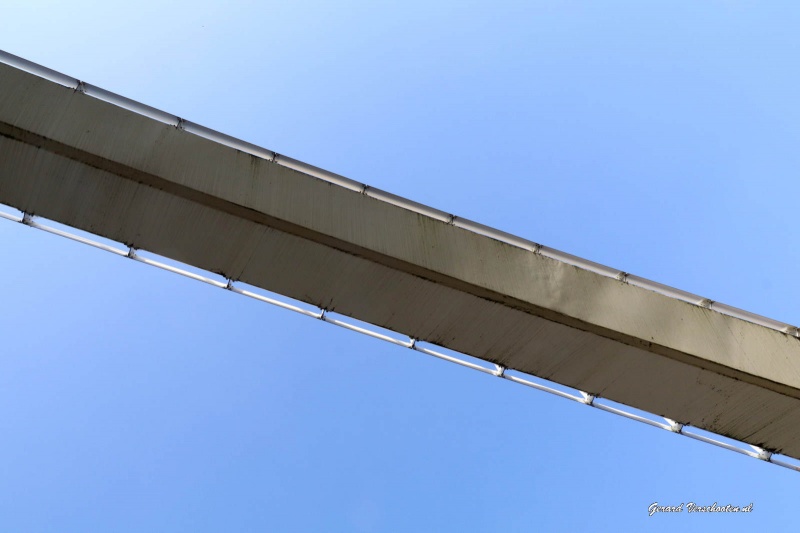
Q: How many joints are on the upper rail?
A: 9